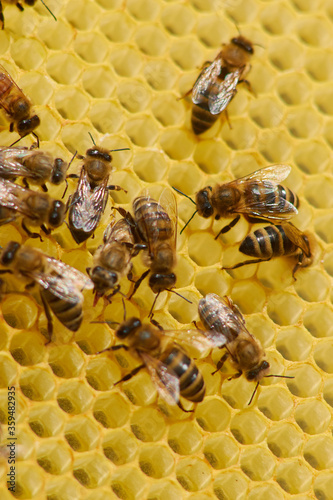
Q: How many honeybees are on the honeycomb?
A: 13